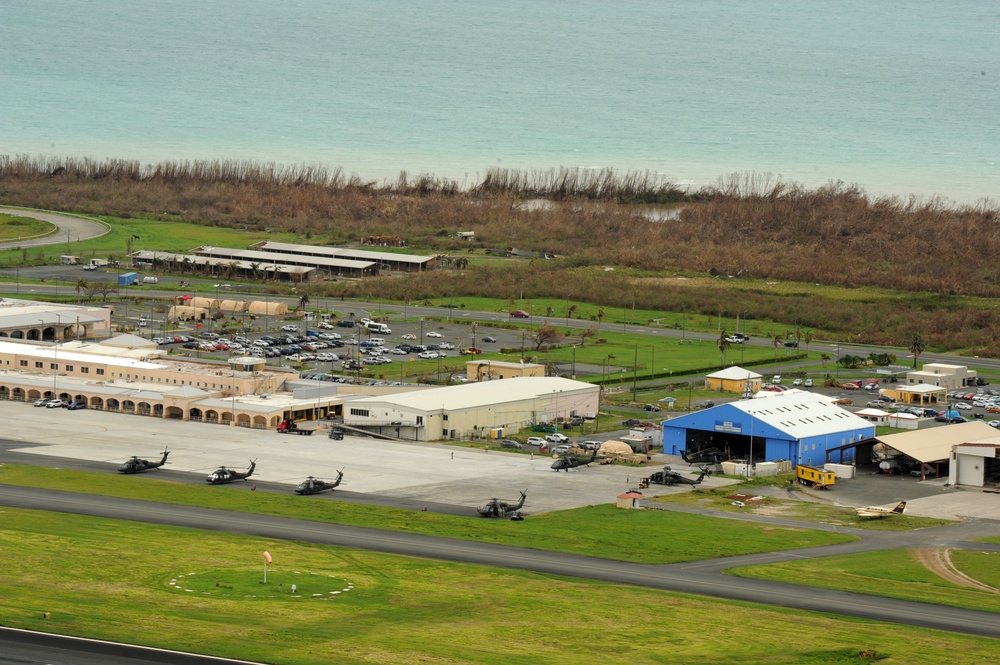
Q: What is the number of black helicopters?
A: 7